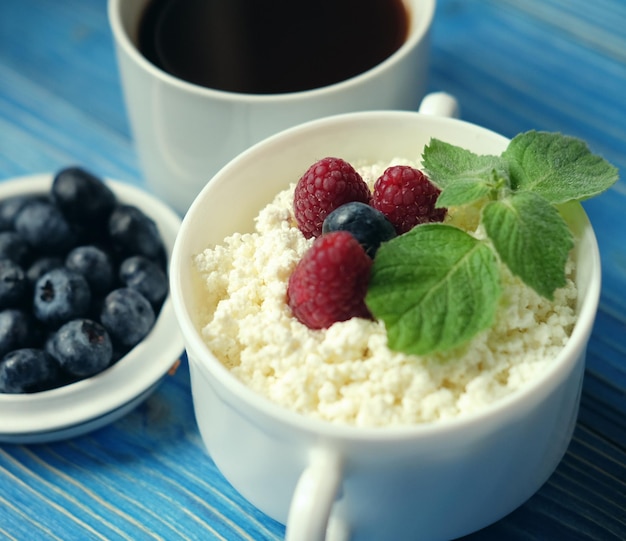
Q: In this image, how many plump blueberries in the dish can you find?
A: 14